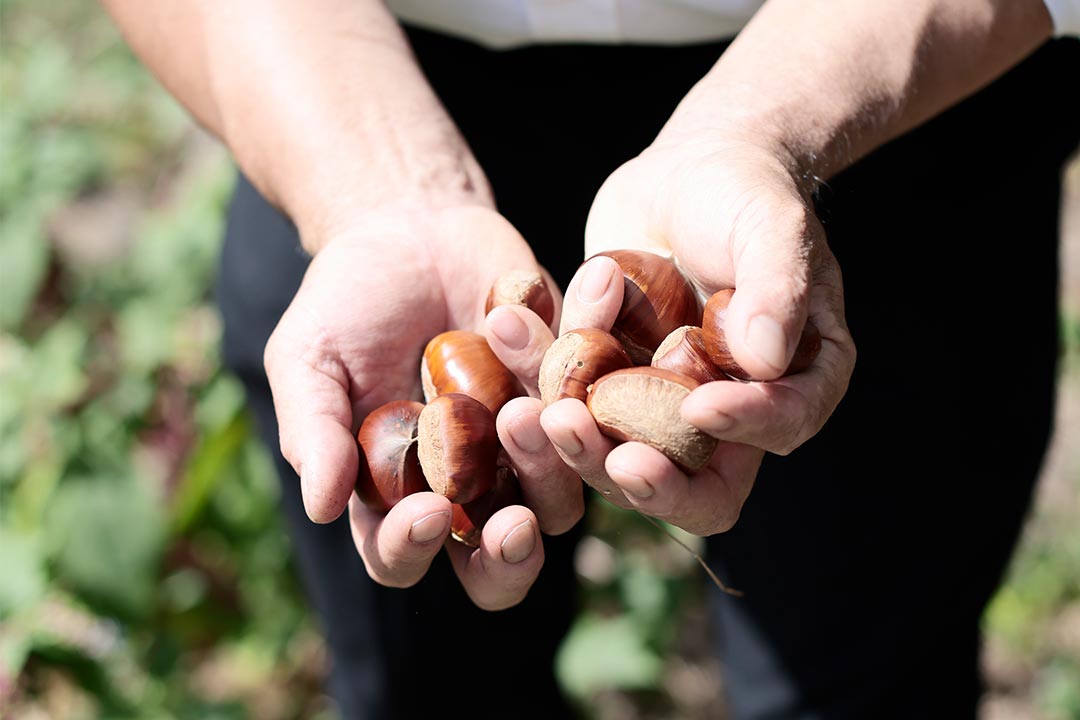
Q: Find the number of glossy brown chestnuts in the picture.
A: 10